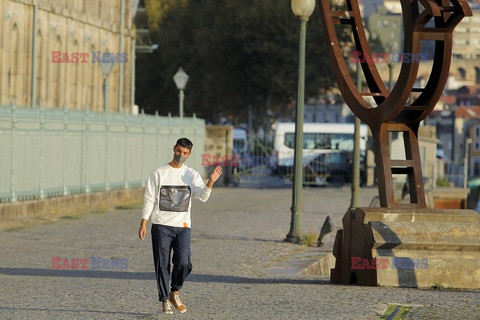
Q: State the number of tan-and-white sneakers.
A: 2